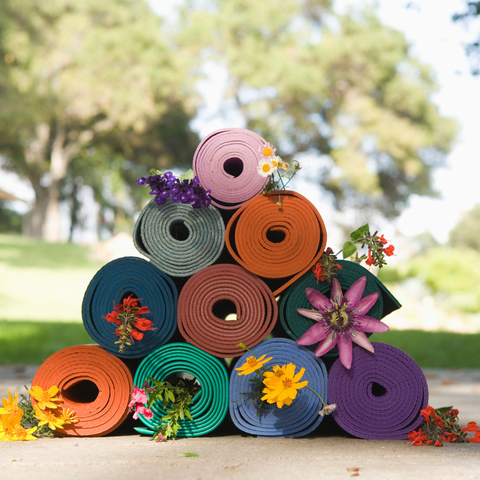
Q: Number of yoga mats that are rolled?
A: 10